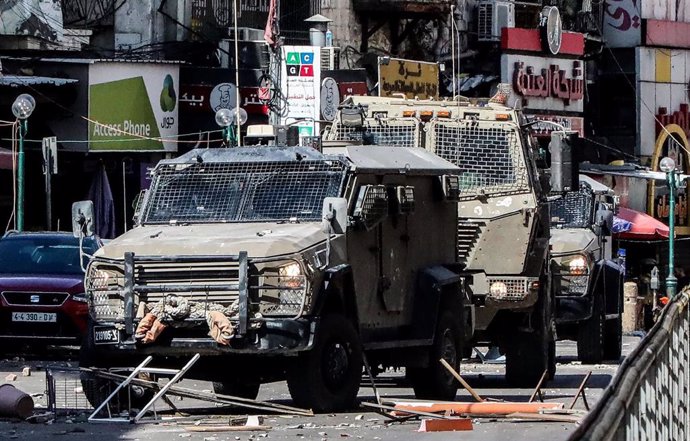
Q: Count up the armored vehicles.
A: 3